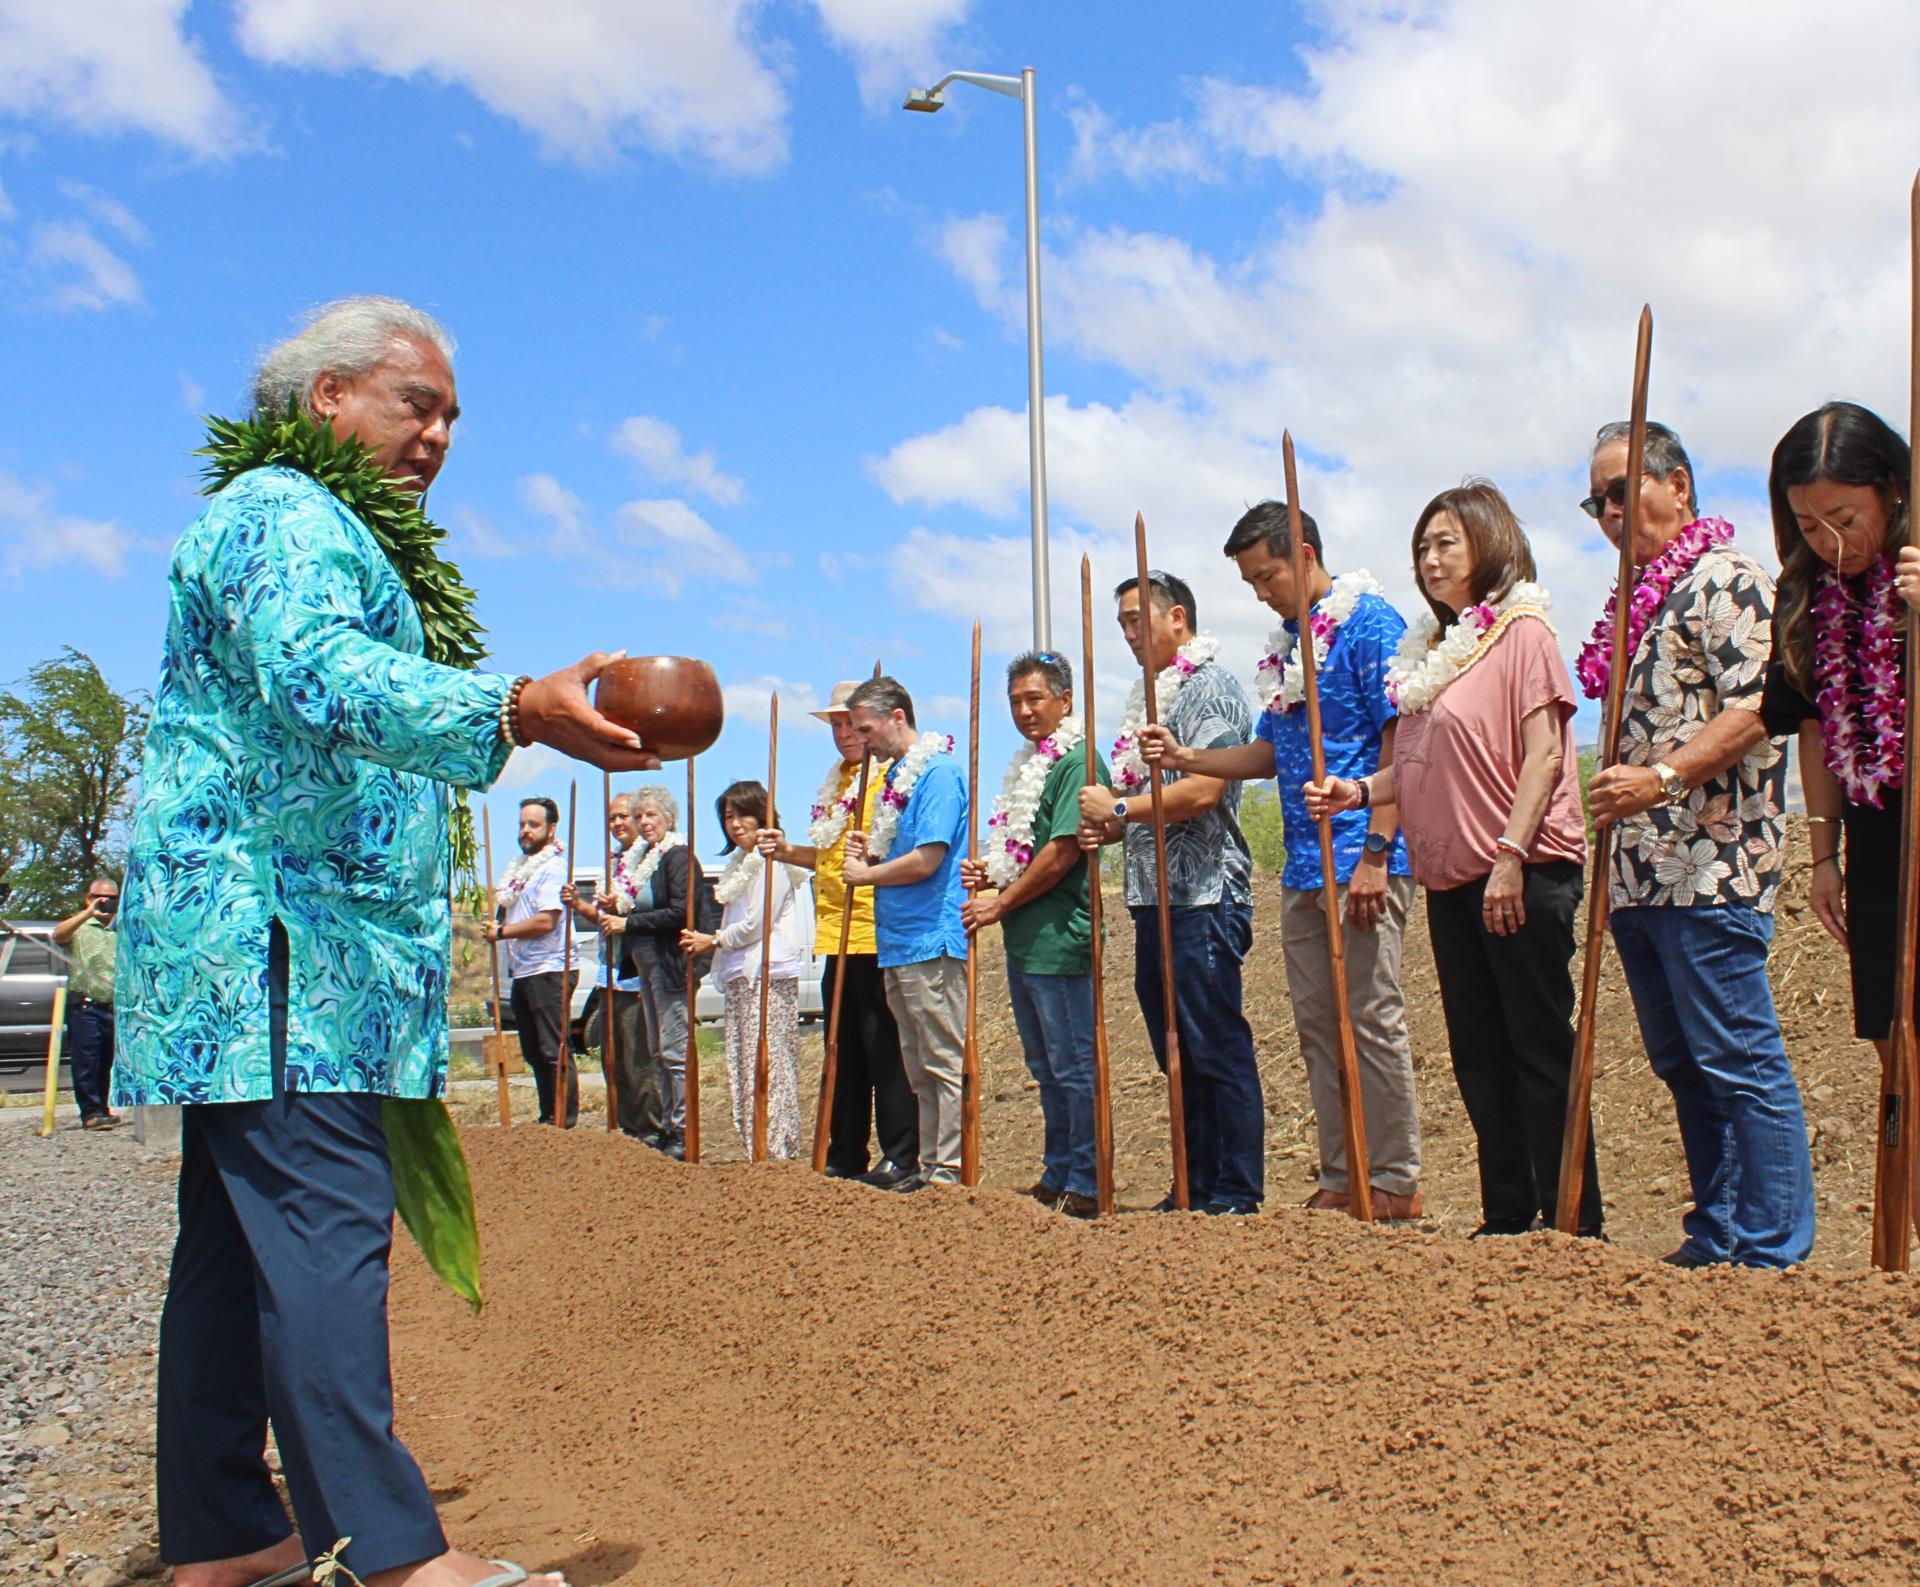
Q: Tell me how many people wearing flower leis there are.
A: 12